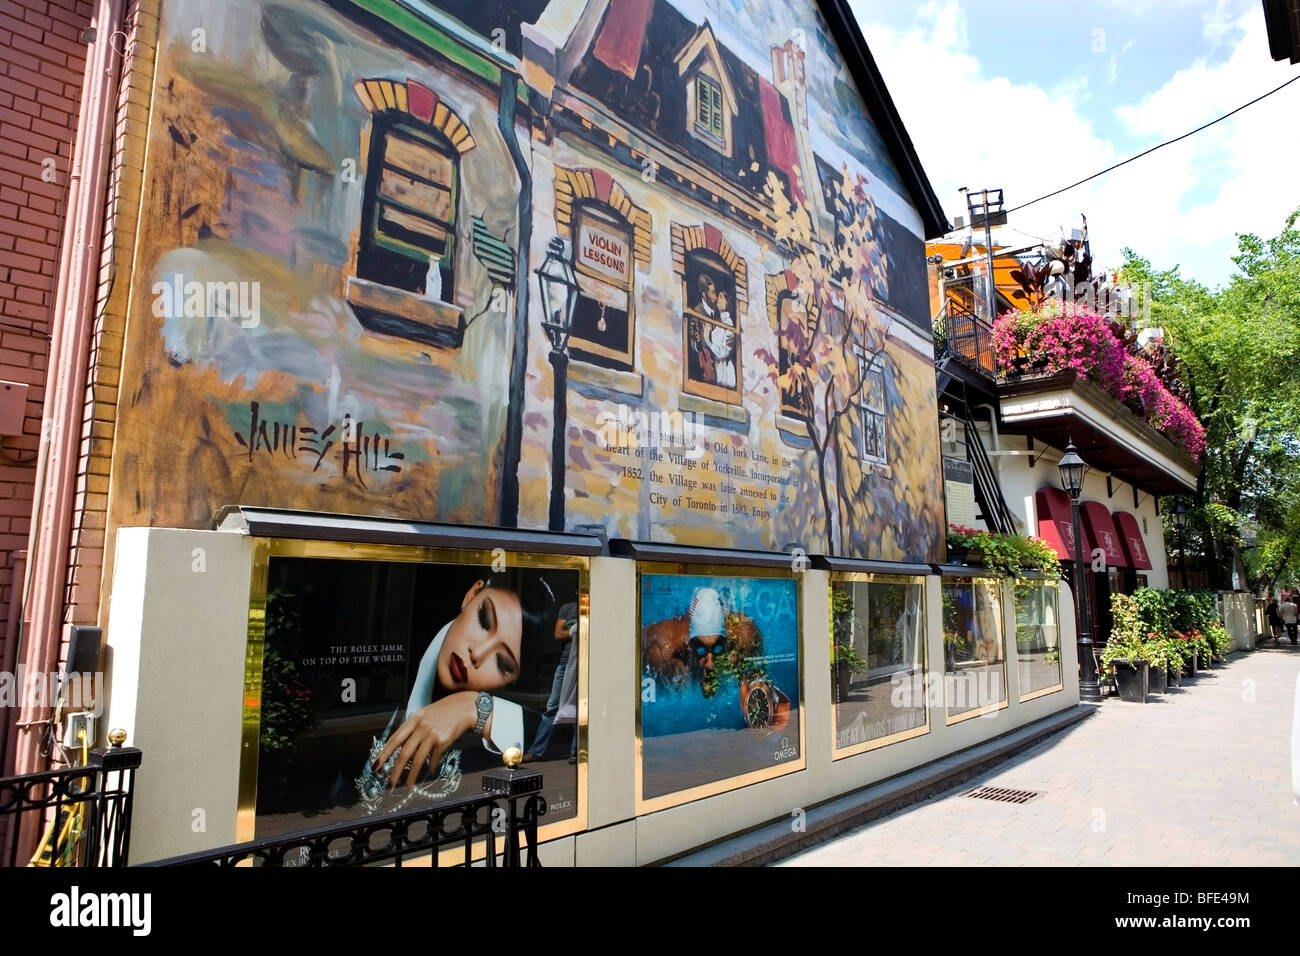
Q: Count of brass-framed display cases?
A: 5